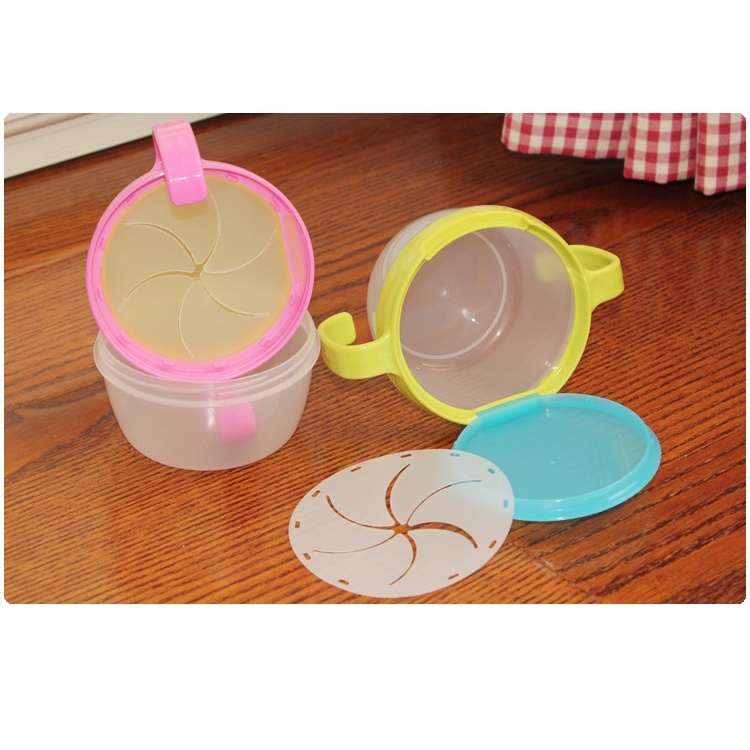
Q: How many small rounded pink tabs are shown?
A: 10